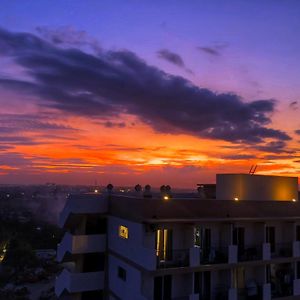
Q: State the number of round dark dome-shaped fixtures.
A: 5